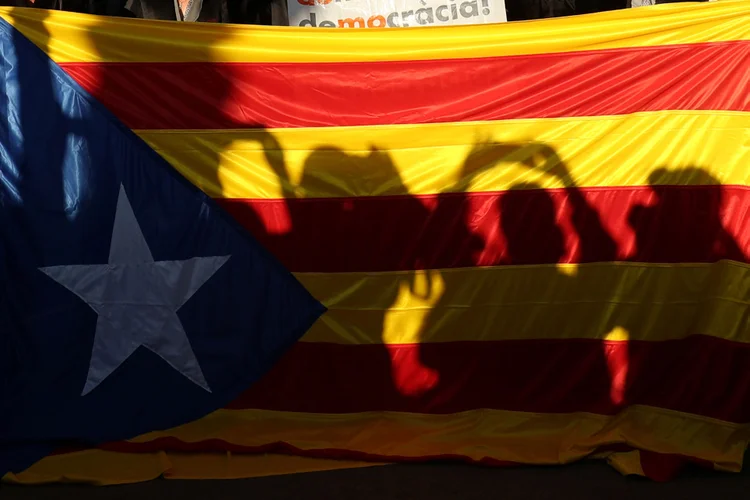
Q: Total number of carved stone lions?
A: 0